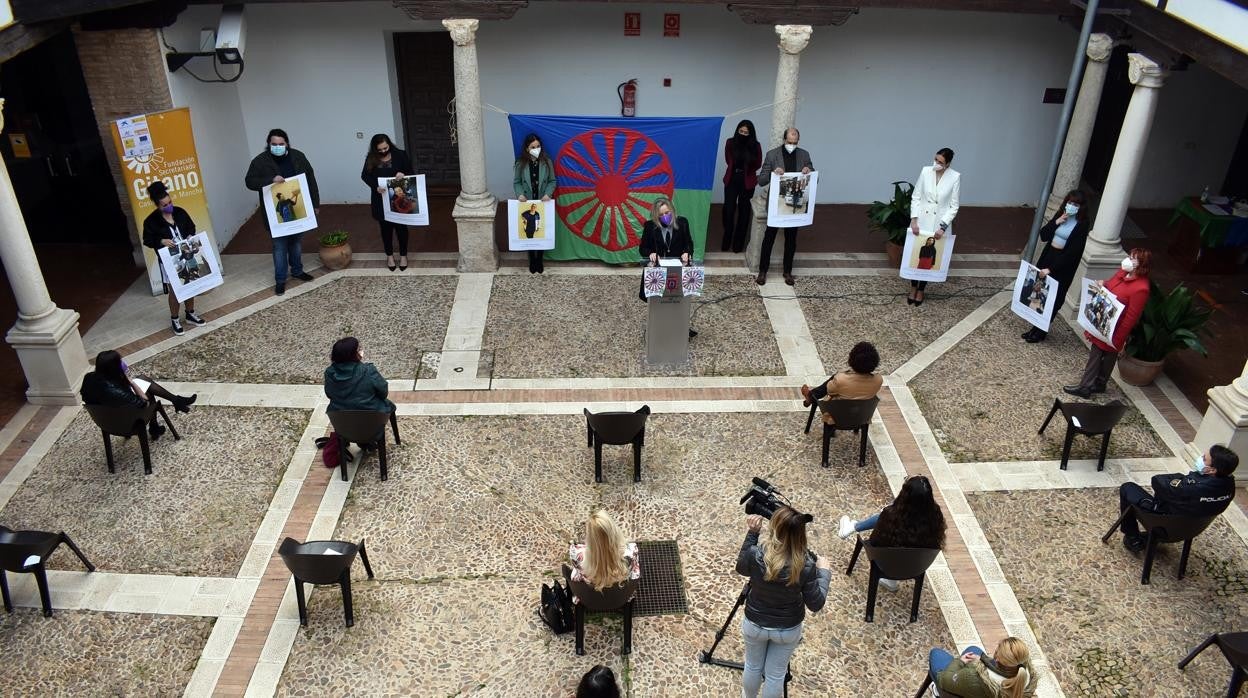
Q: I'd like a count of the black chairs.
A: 12